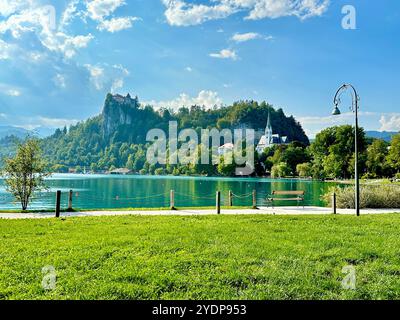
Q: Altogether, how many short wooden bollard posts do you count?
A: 7